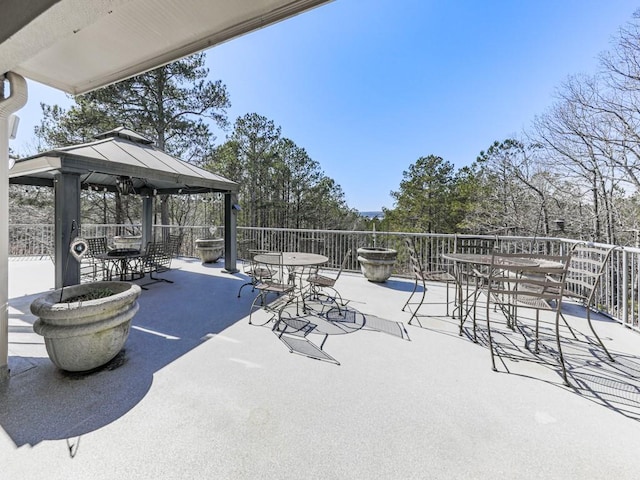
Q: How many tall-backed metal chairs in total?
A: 4